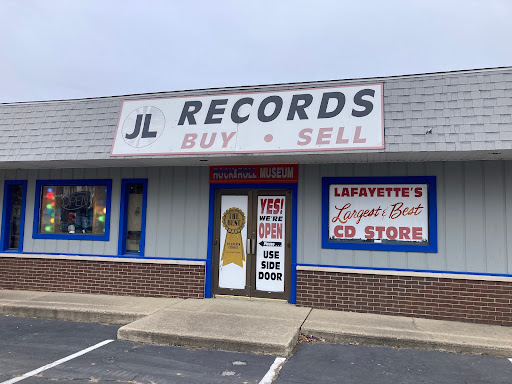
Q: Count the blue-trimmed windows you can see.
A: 4